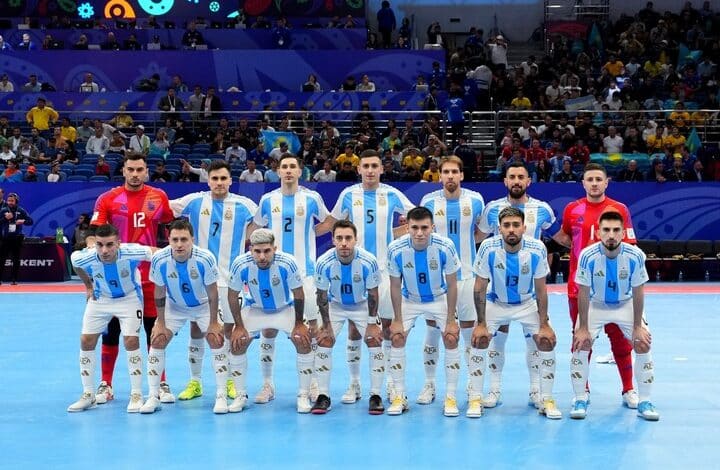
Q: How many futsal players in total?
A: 14